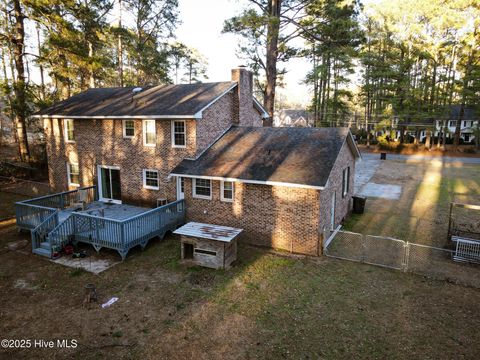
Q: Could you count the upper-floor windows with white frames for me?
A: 4